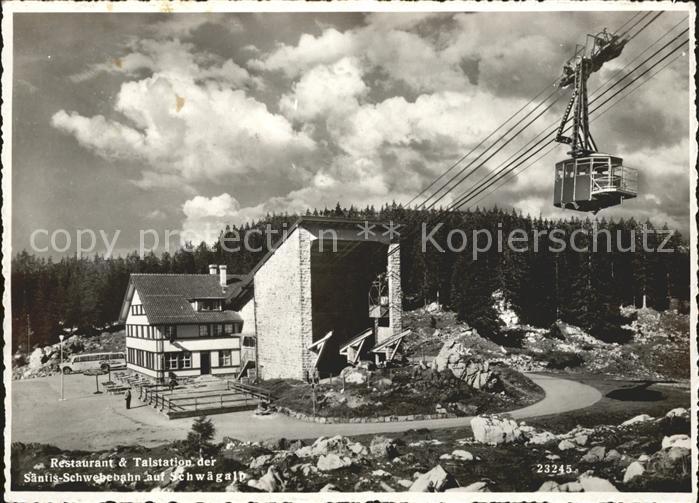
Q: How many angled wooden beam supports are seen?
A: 3